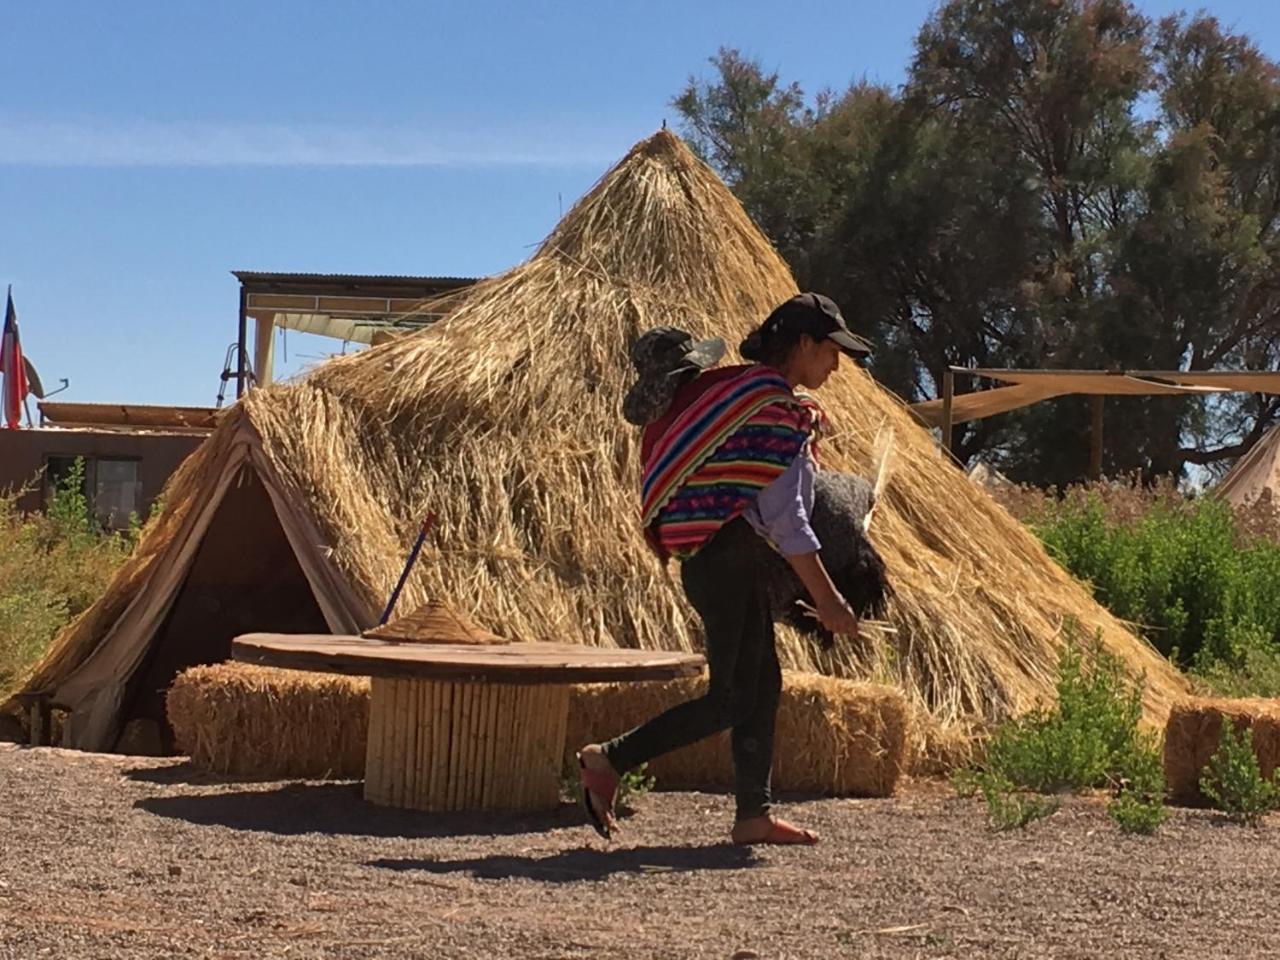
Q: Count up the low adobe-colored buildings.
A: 1